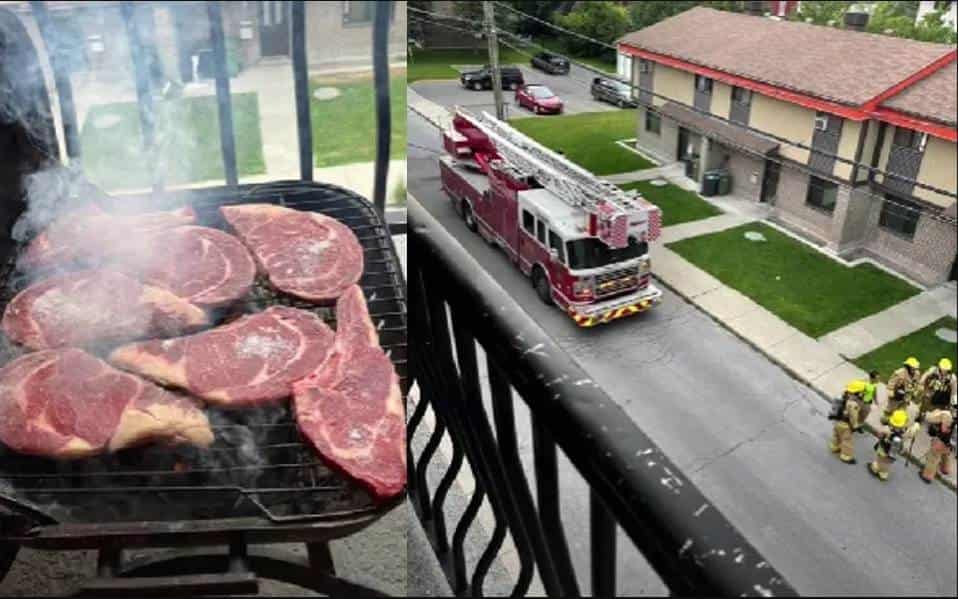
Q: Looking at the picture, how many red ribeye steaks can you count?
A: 7